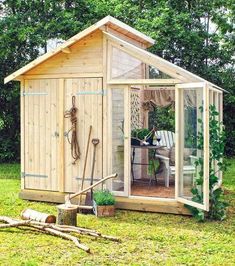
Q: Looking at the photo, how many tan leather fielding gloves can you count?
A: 0